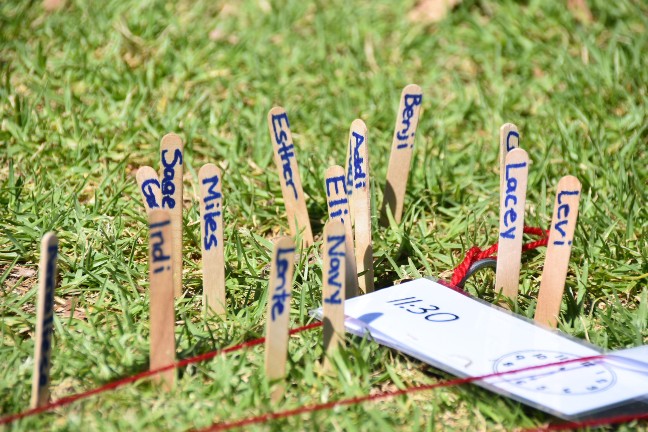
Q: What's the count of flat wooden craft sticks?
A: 15